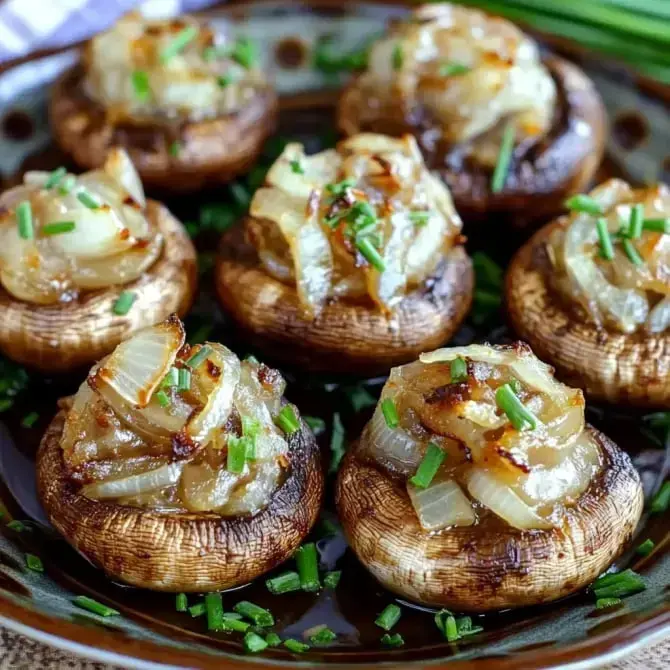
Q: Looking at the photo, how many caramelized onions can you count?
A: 7